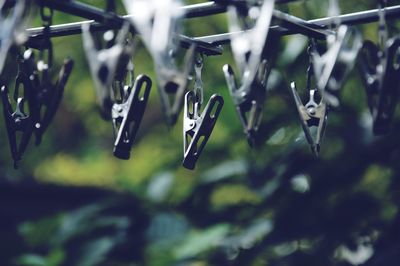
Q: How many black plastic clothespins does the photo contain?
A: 0